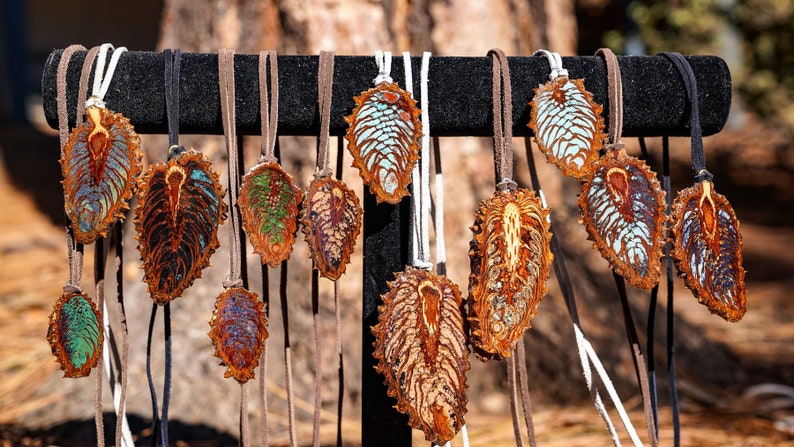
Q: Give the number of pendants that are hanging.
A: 12